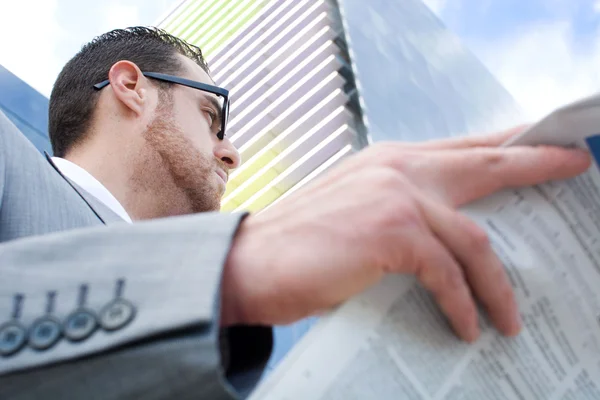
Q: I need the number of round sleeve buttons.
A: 4